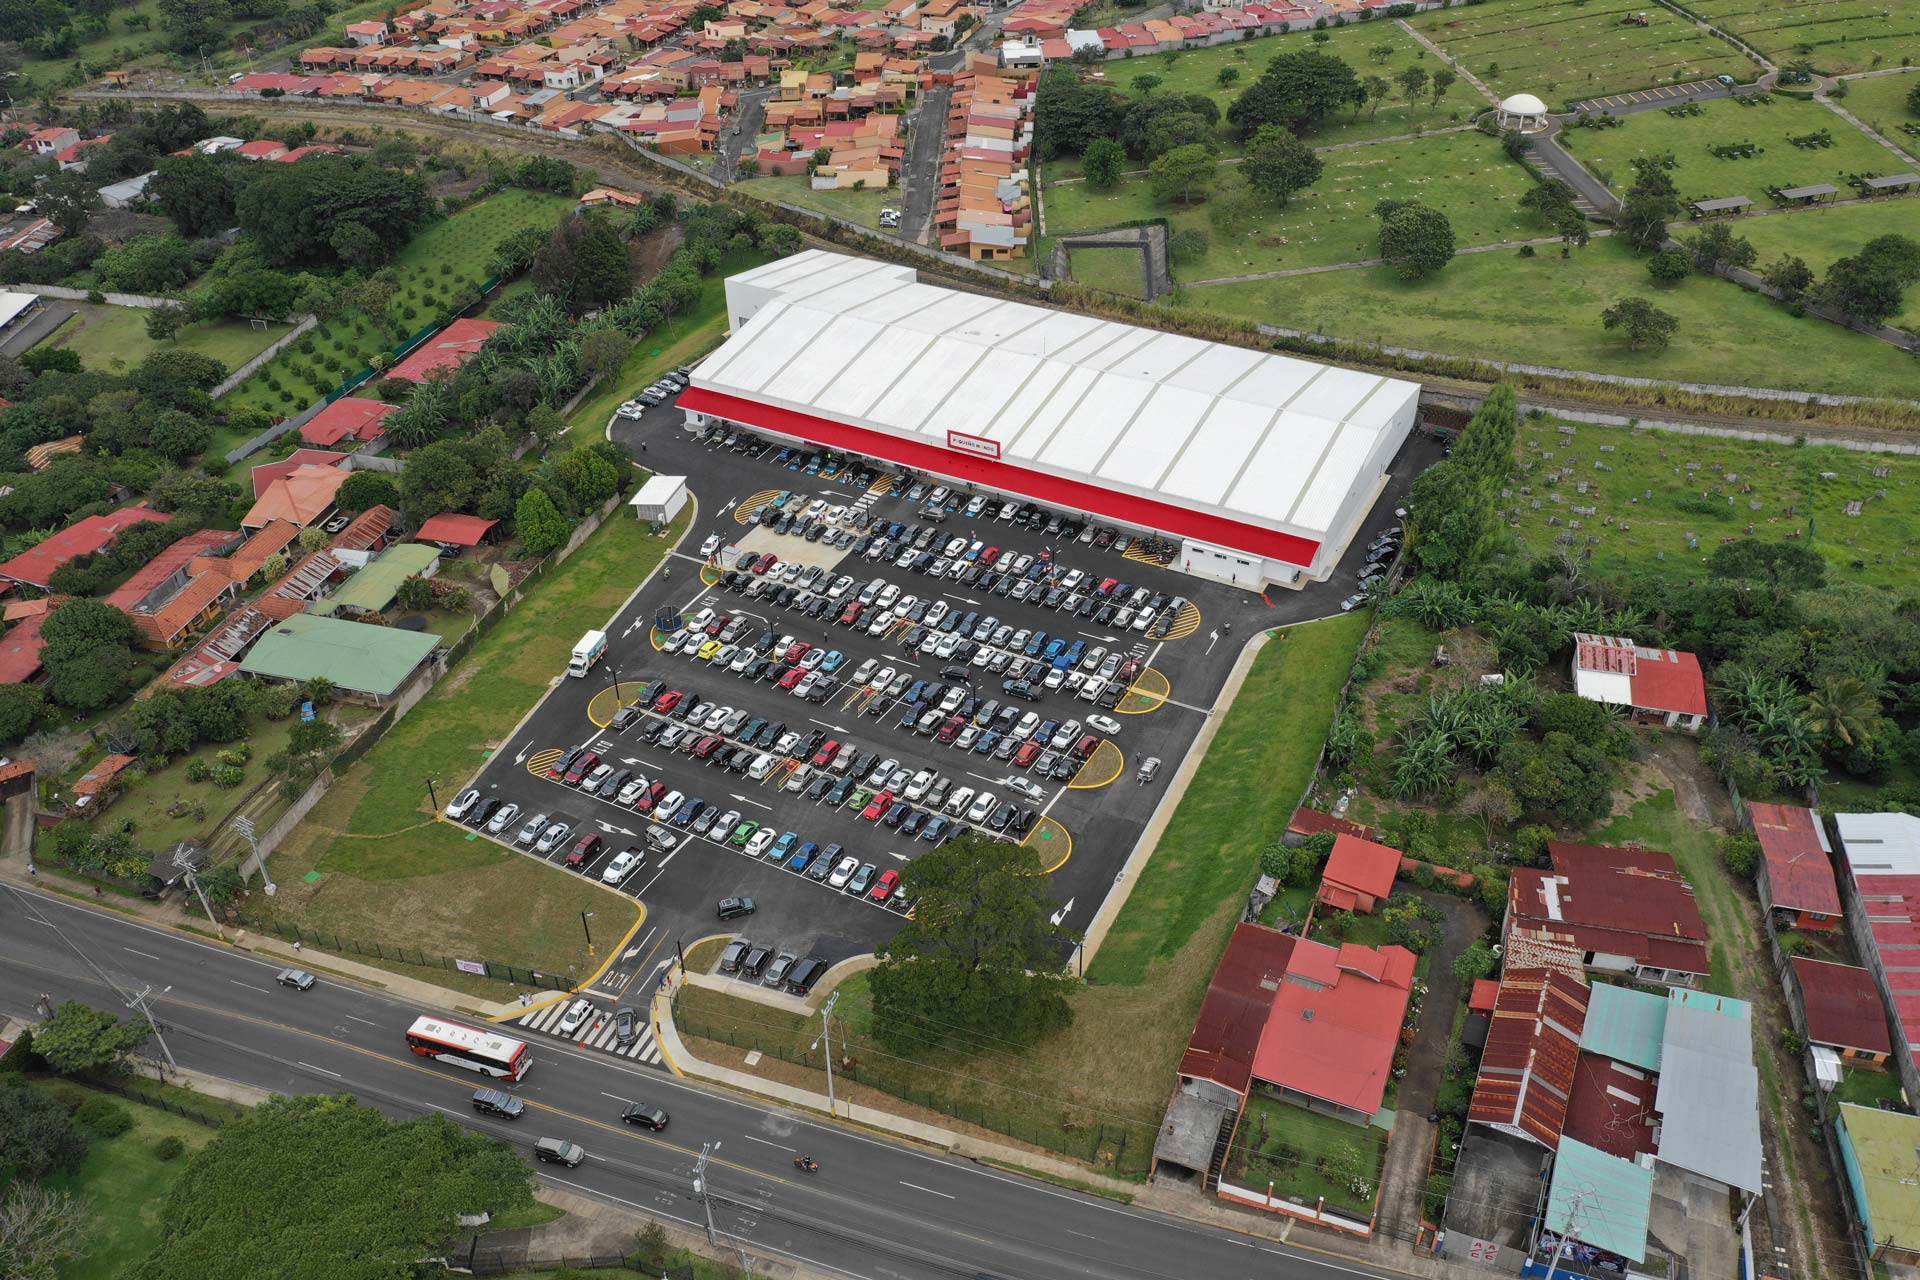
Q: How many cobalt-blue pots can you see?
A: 0